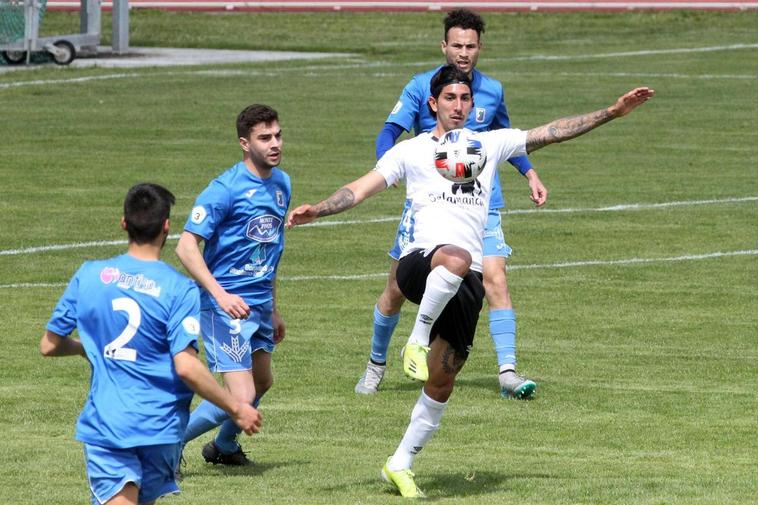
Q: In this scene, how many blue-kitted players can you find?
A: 3